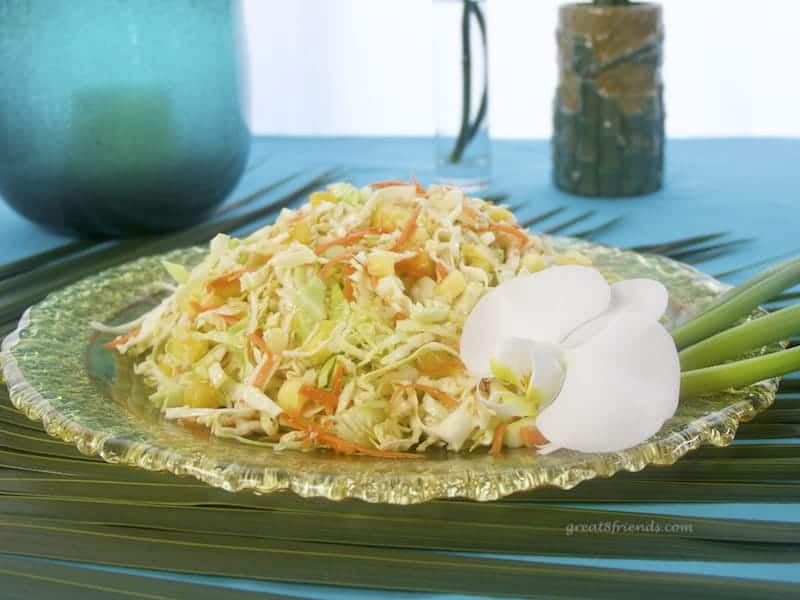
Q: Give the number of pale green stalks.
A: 3